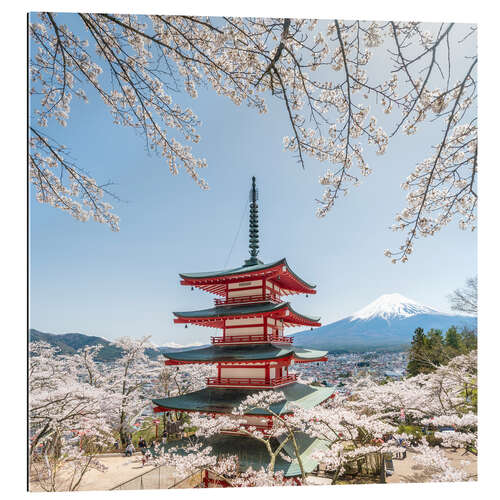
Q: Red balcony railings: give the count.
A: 3